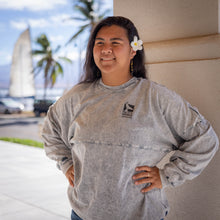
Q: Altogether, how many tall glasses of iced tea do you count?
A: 0